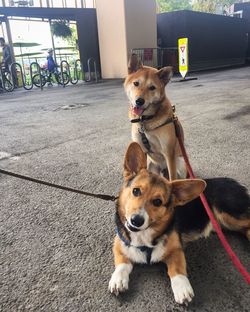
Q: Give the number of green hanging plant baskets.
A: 1